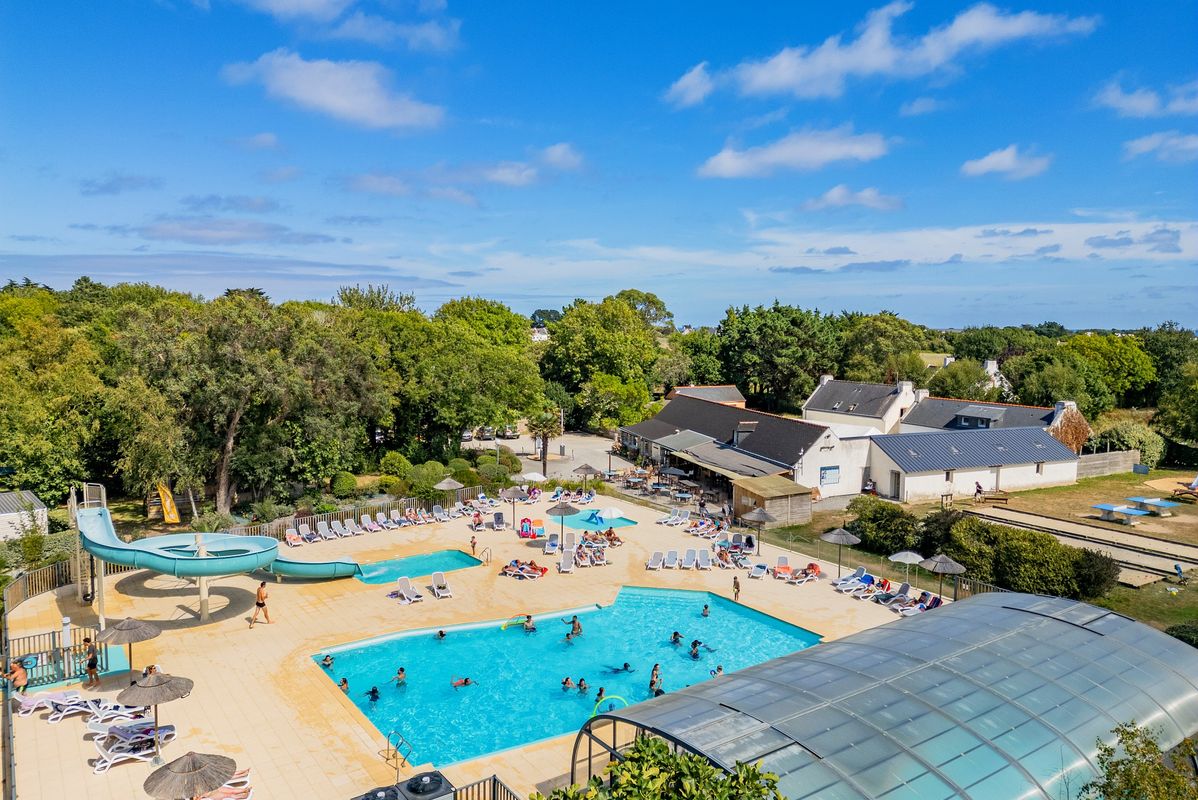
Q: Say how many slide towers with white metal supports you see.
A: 1